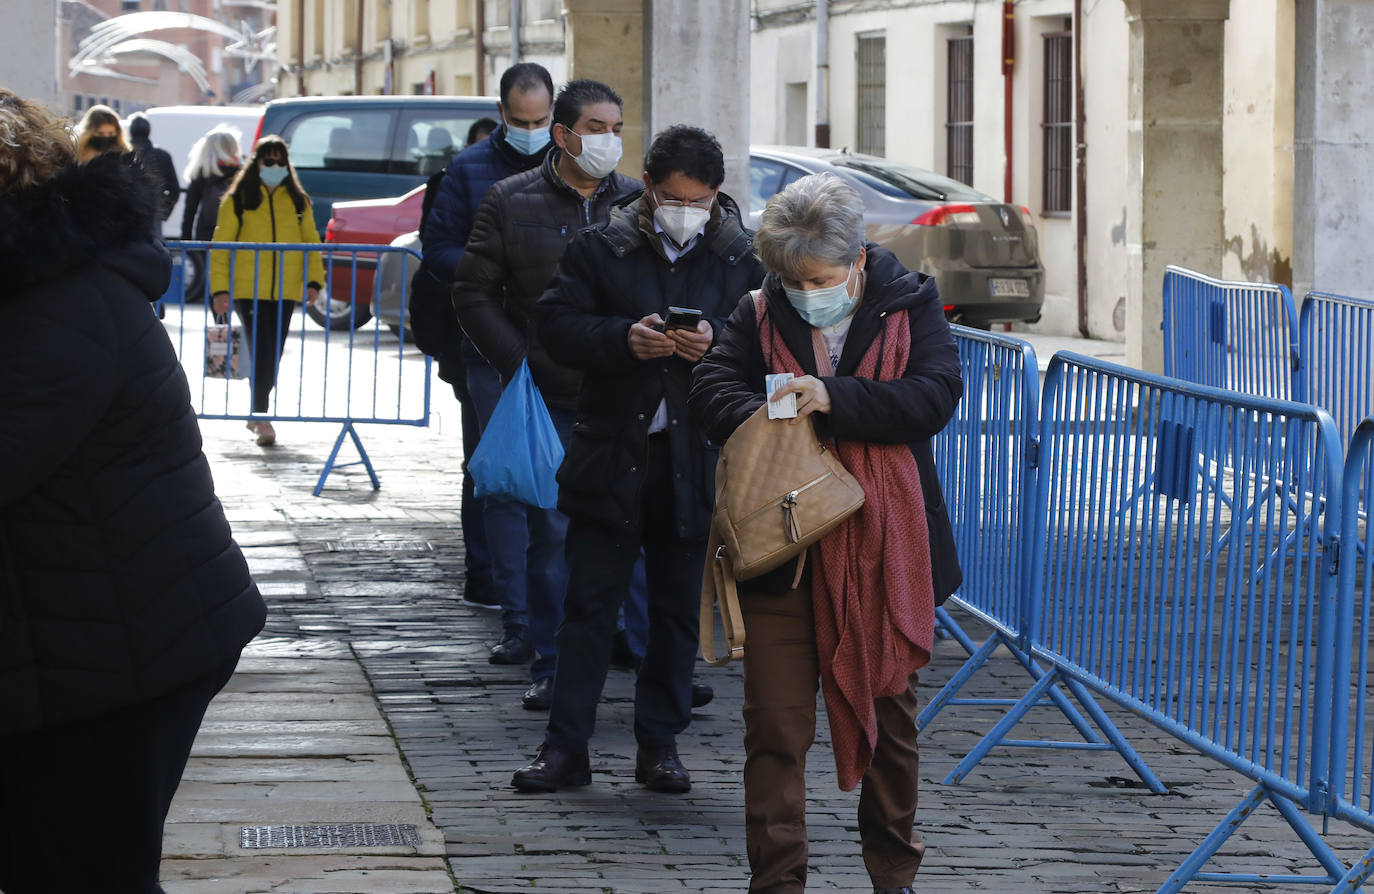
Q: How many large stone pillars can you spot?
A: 4